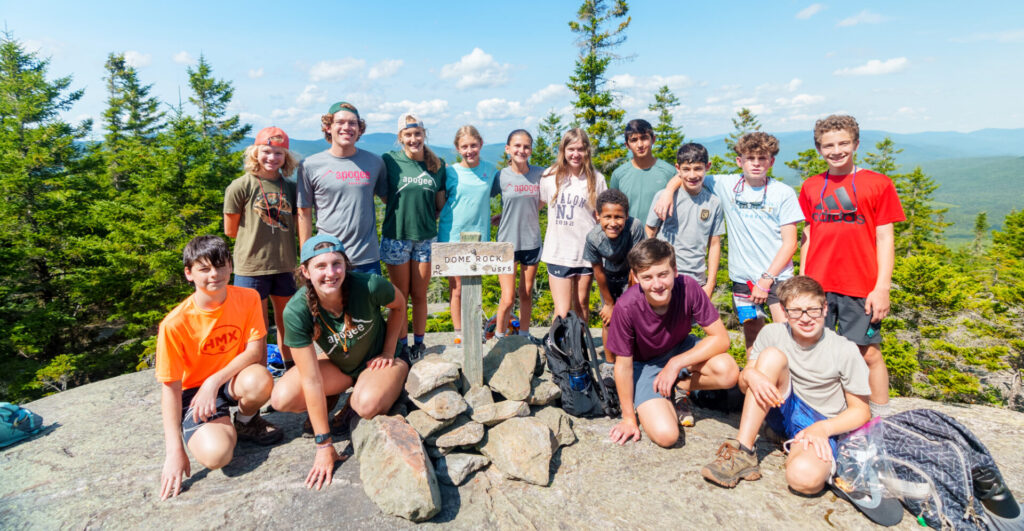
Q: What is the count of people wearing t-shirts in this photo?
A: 15